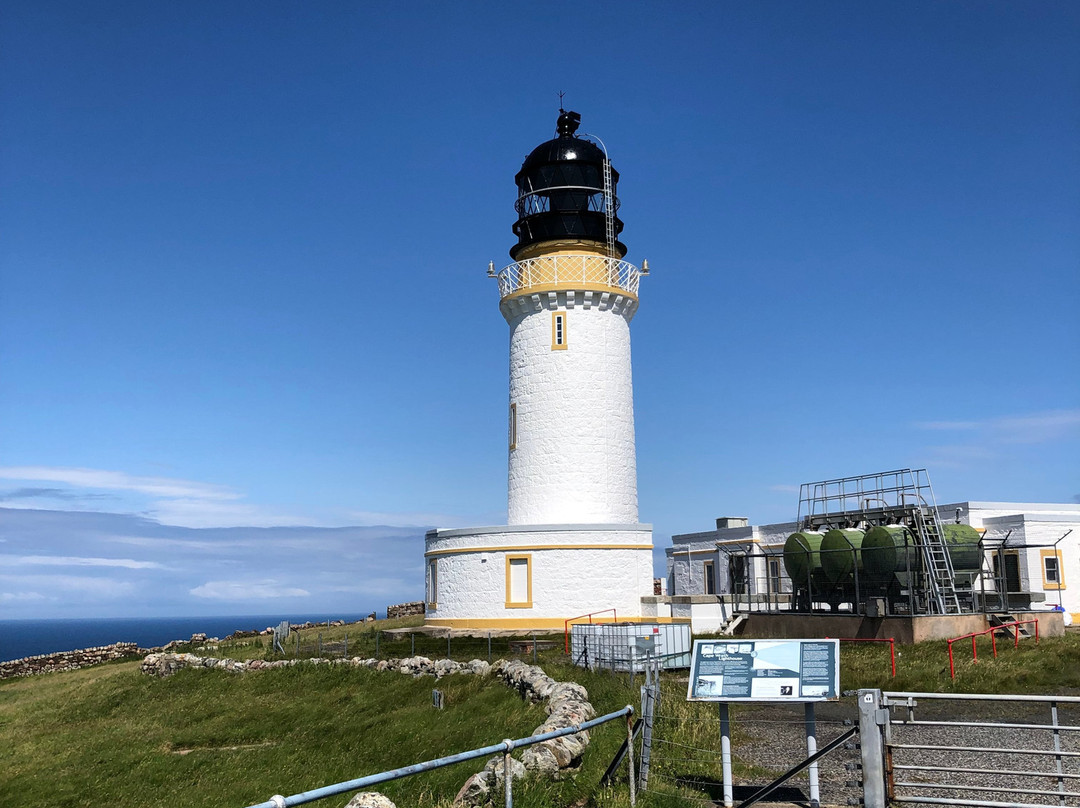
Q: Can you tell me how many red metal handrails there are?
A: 3